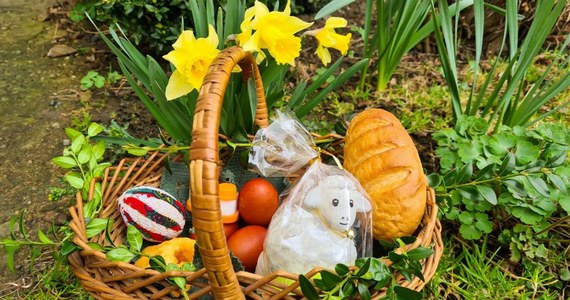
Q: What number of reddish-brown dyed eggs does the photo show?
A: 3